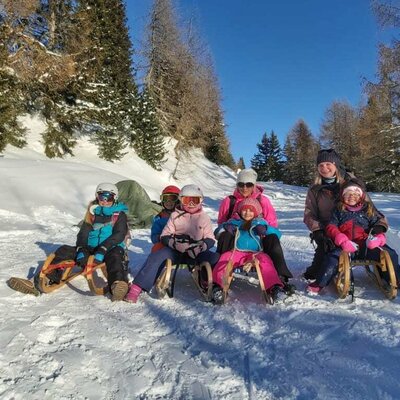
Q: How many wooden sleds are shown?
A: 4